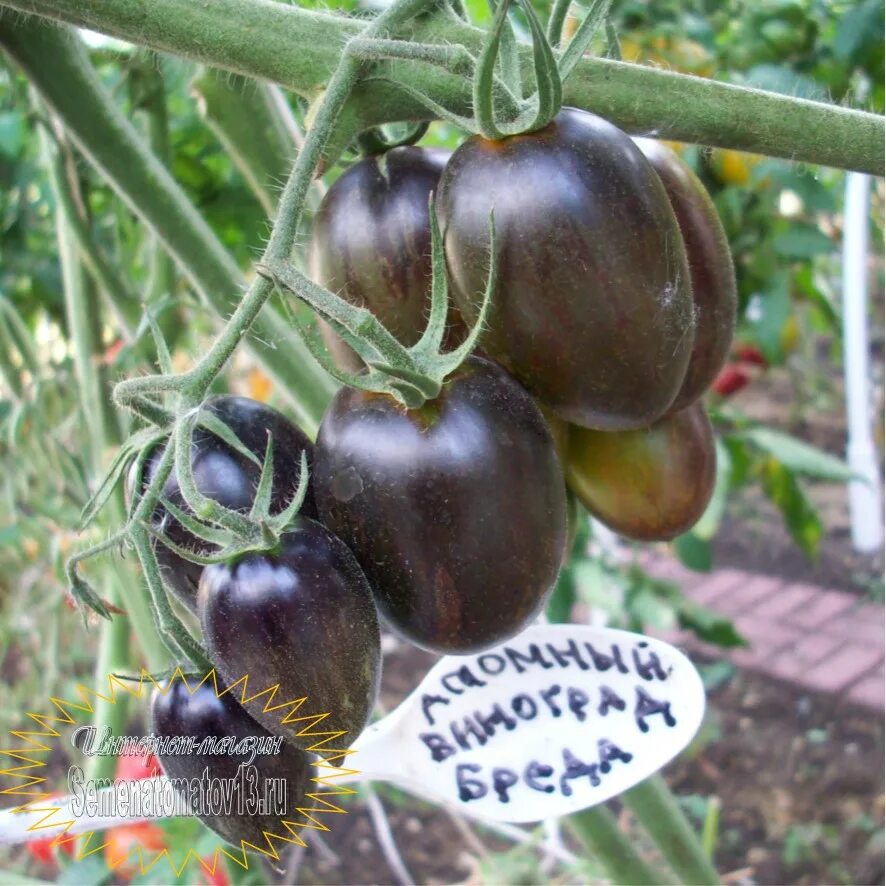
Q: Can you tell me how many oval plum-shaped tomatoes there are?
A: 8